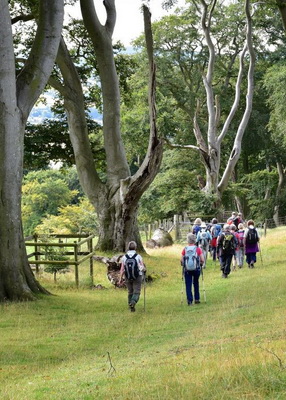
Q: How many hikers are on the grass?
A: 11